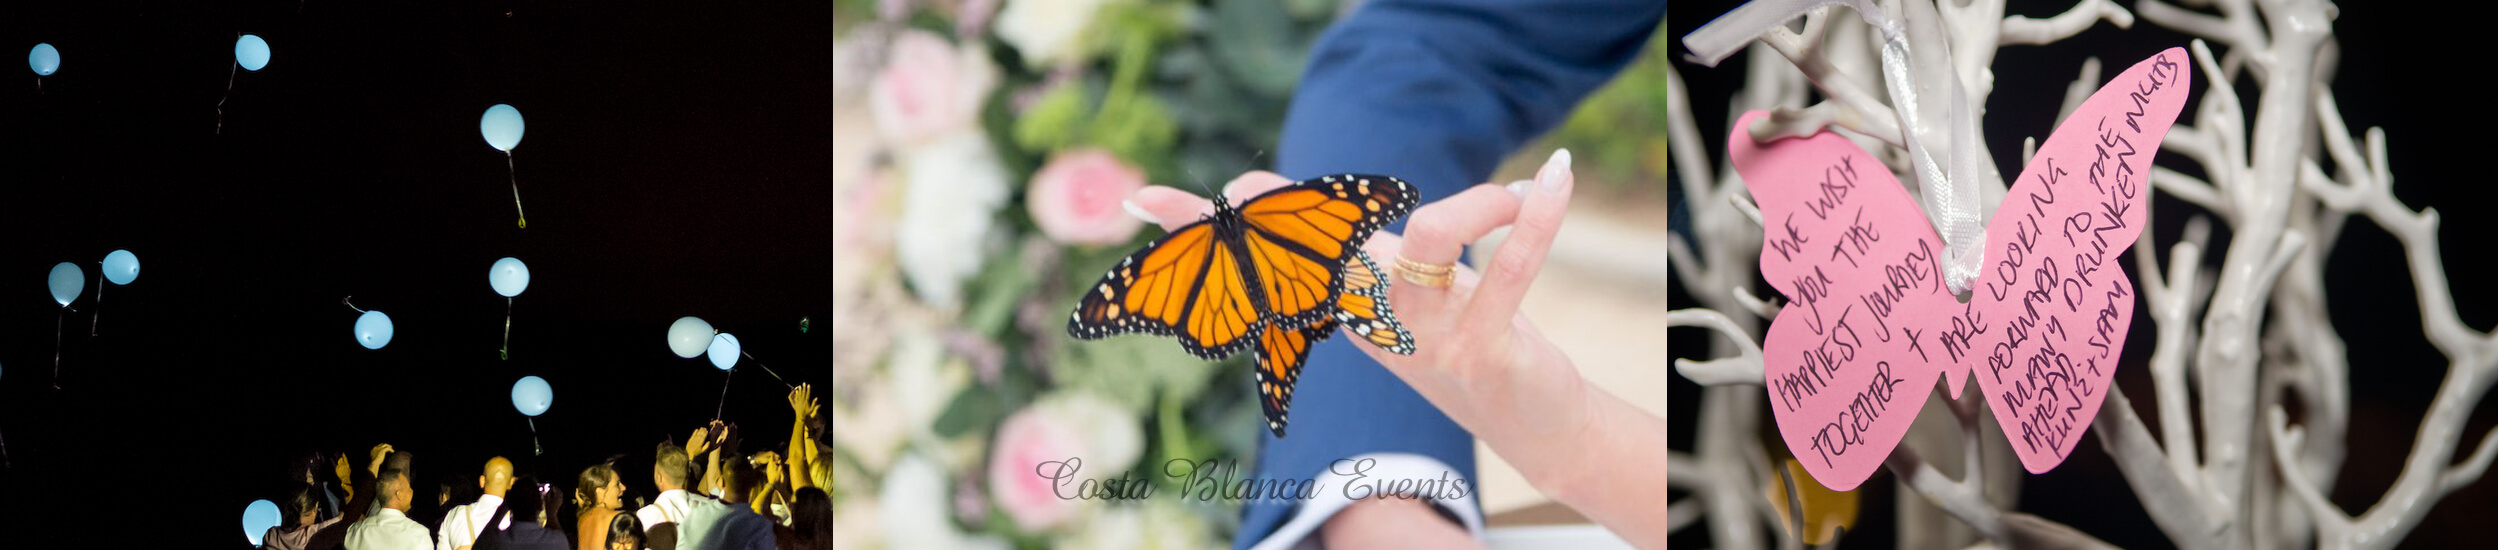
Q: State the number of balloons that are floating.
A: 11